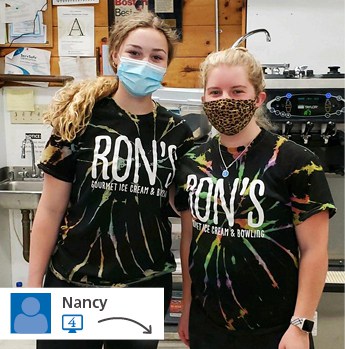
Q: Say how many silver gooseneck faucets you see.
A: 2